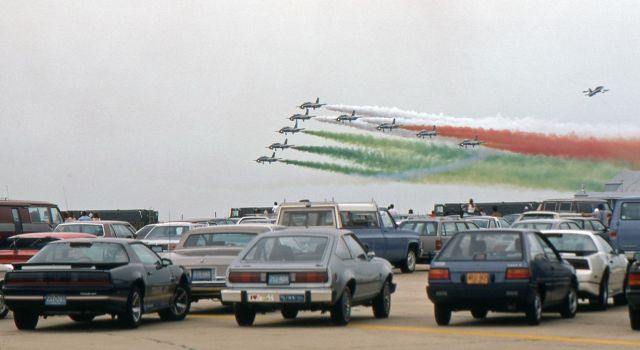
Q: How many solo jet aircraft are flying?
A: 1